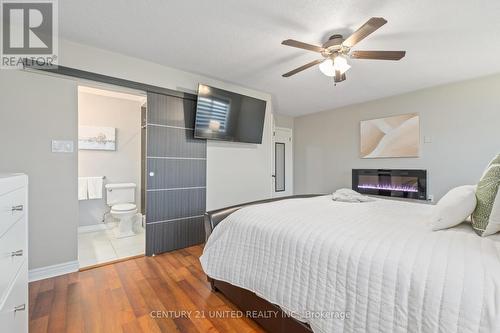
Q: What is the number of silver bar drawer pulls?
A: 3